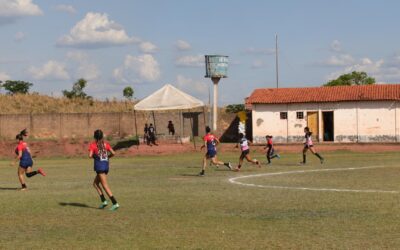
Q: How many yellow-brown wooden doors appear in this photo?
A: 1